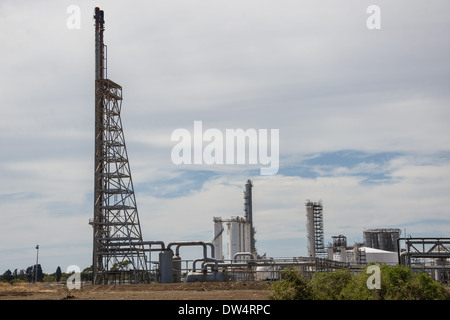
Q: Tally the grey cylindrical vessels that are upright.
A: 2